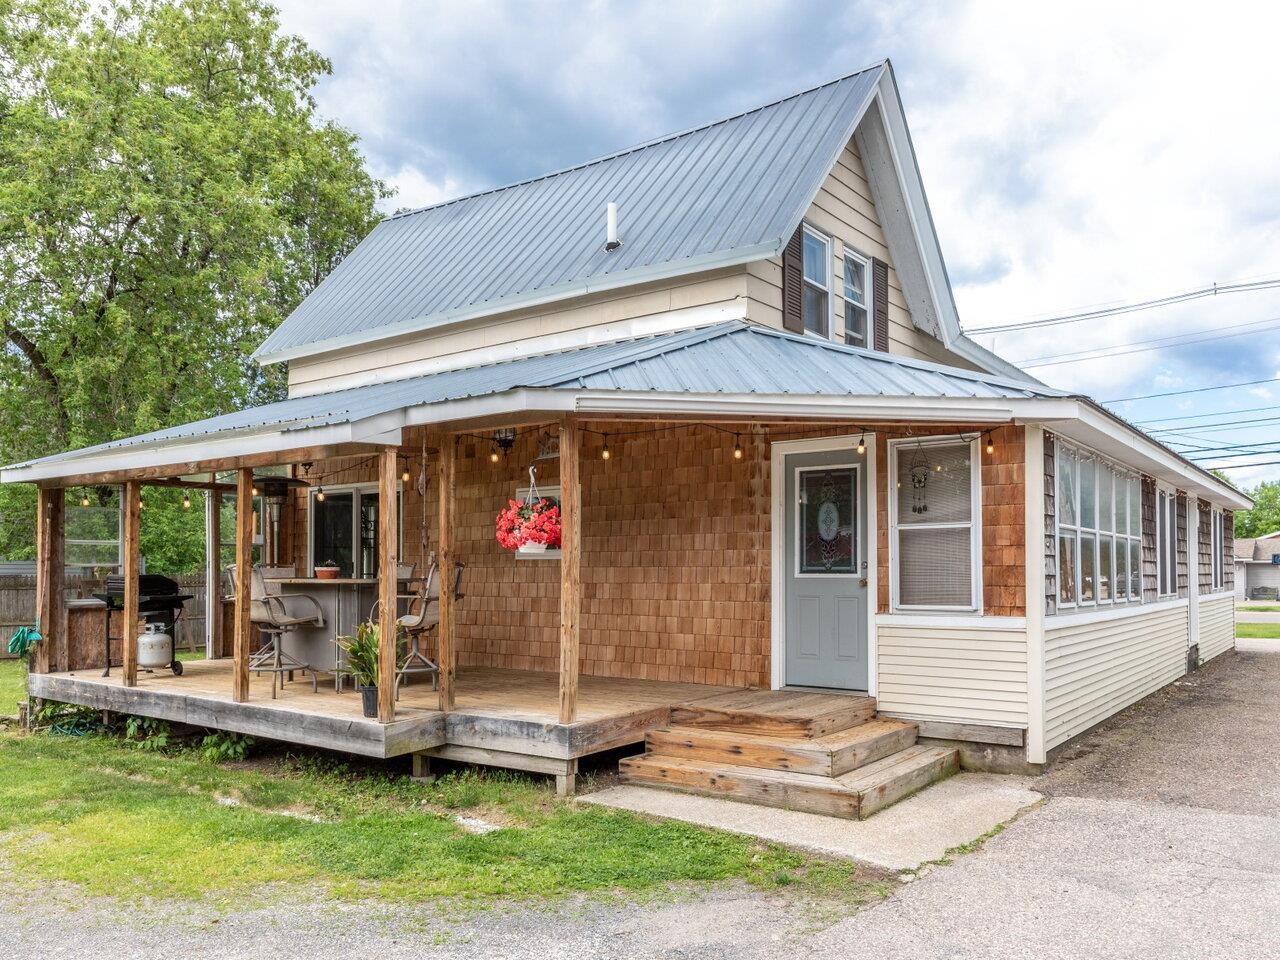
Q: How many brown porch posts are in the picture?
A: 6